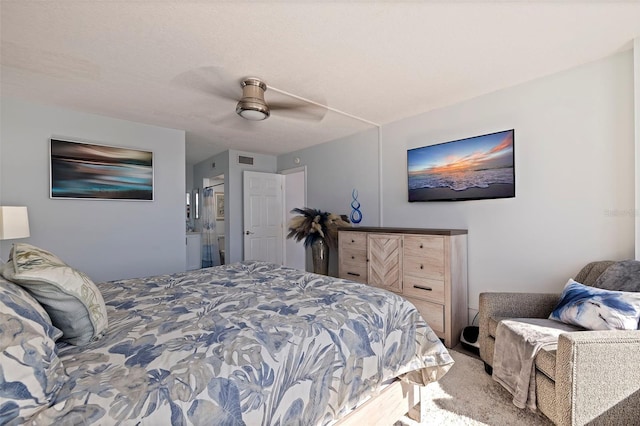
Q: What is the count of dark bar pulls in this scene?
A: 2